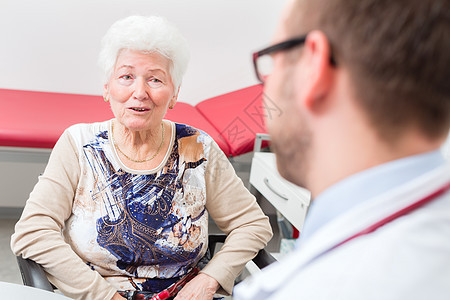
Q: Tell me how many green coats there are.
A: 0